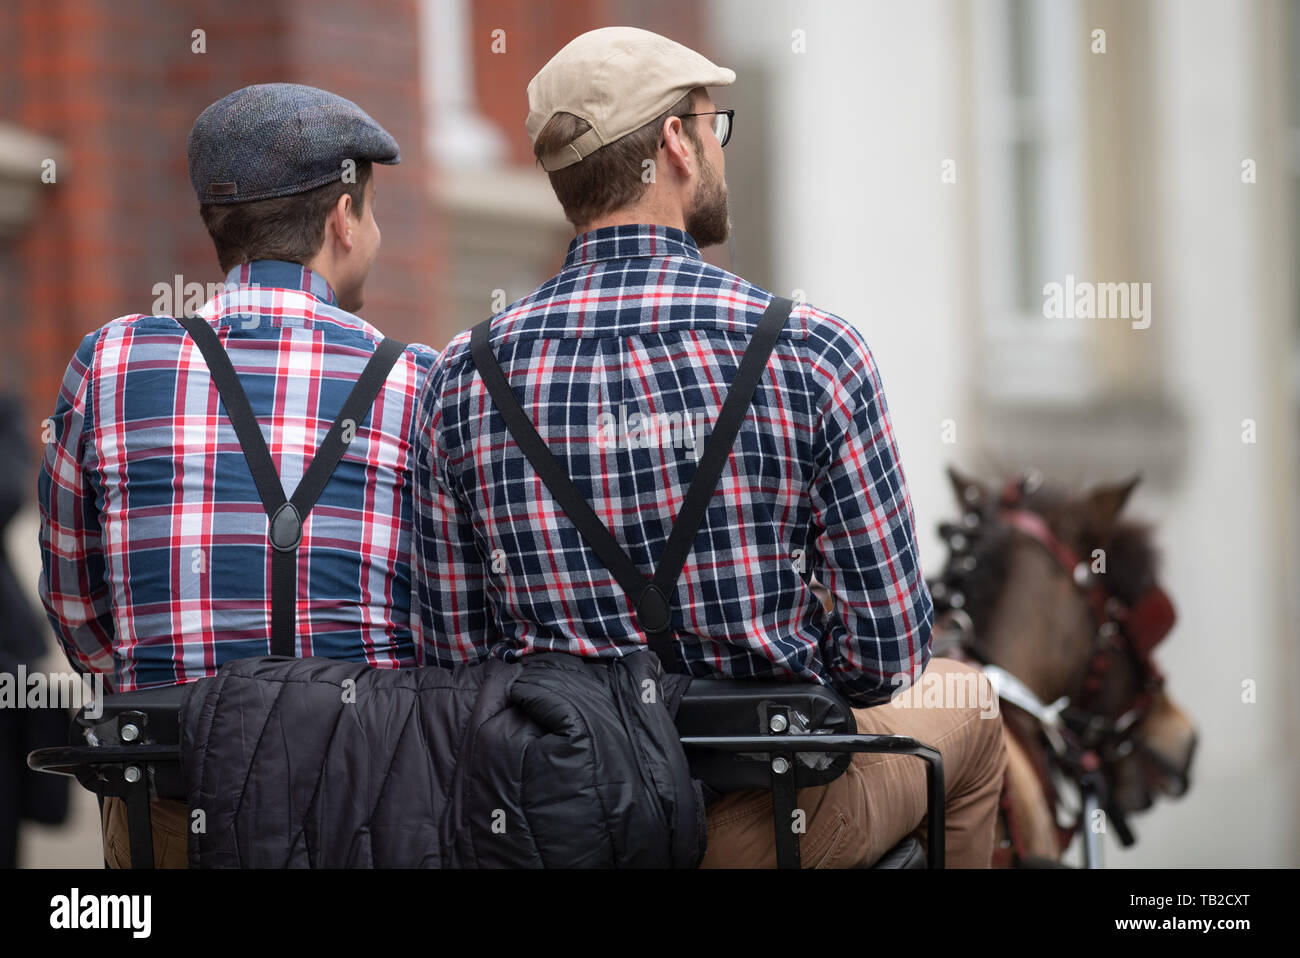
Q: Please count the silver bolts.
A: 4